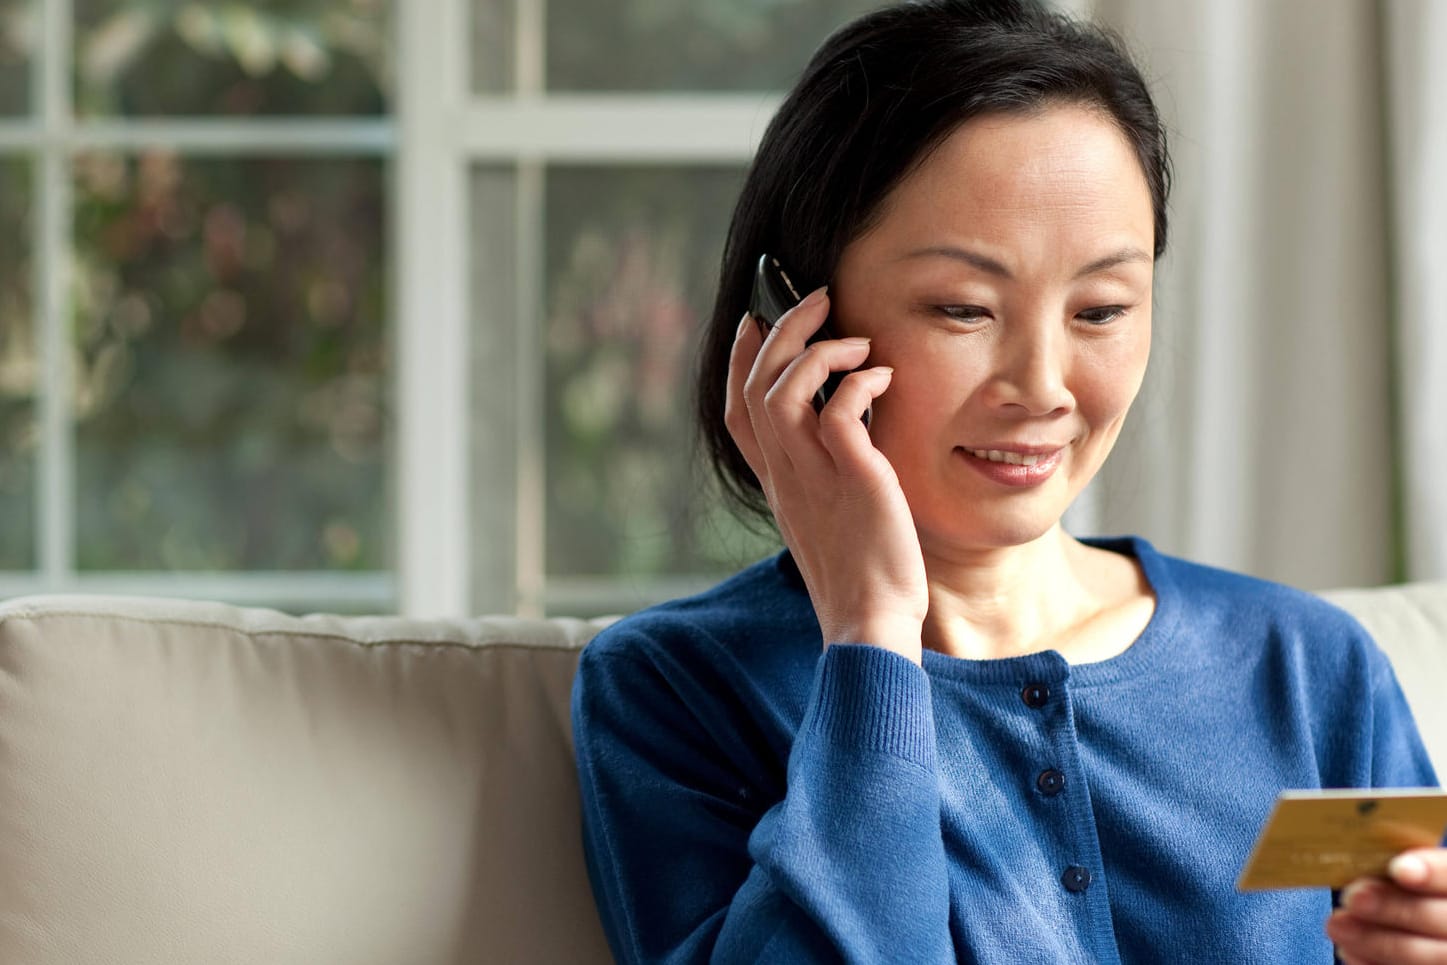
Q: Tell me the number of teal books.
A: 0